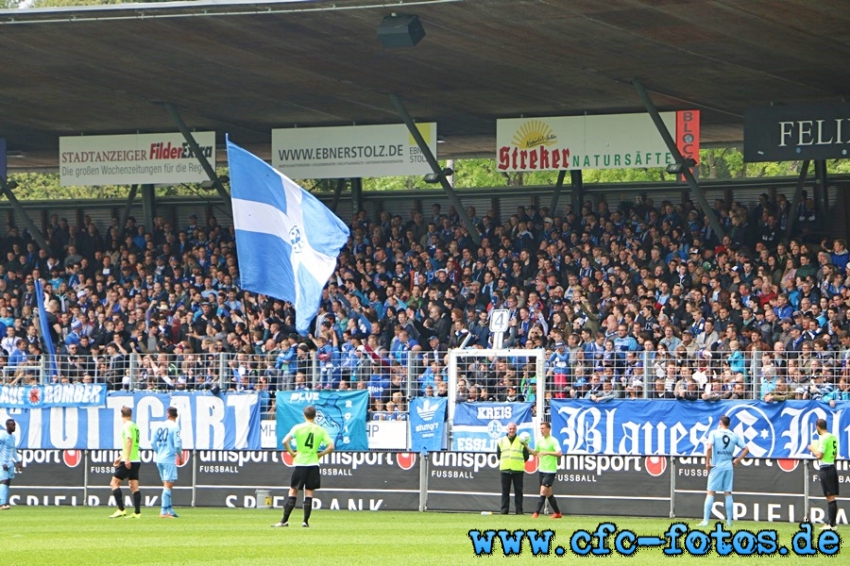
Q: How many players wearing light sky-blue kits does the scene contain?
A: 3